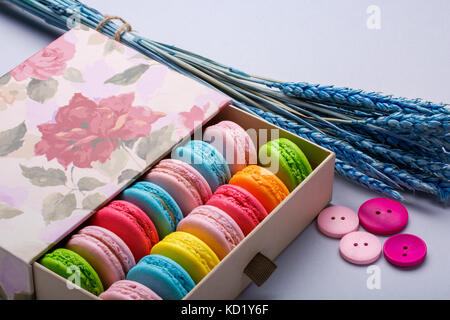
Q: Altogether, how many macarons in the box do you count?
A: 14